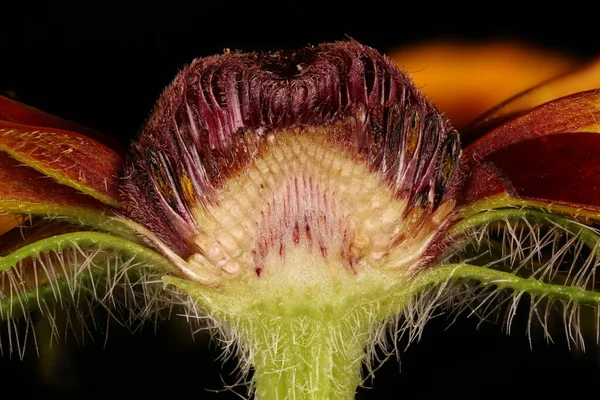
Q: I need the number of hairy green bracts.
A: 4